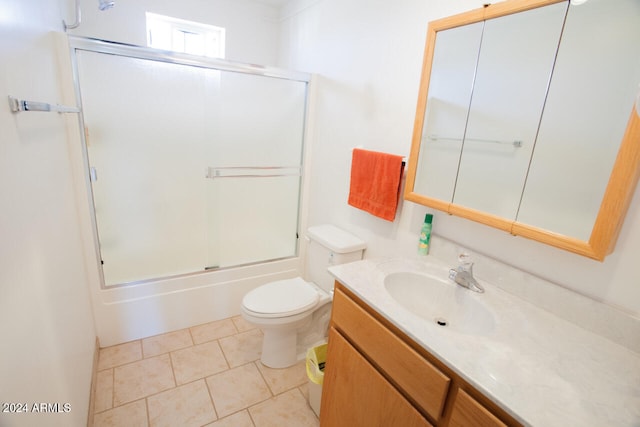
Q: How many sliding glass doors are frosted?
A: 2